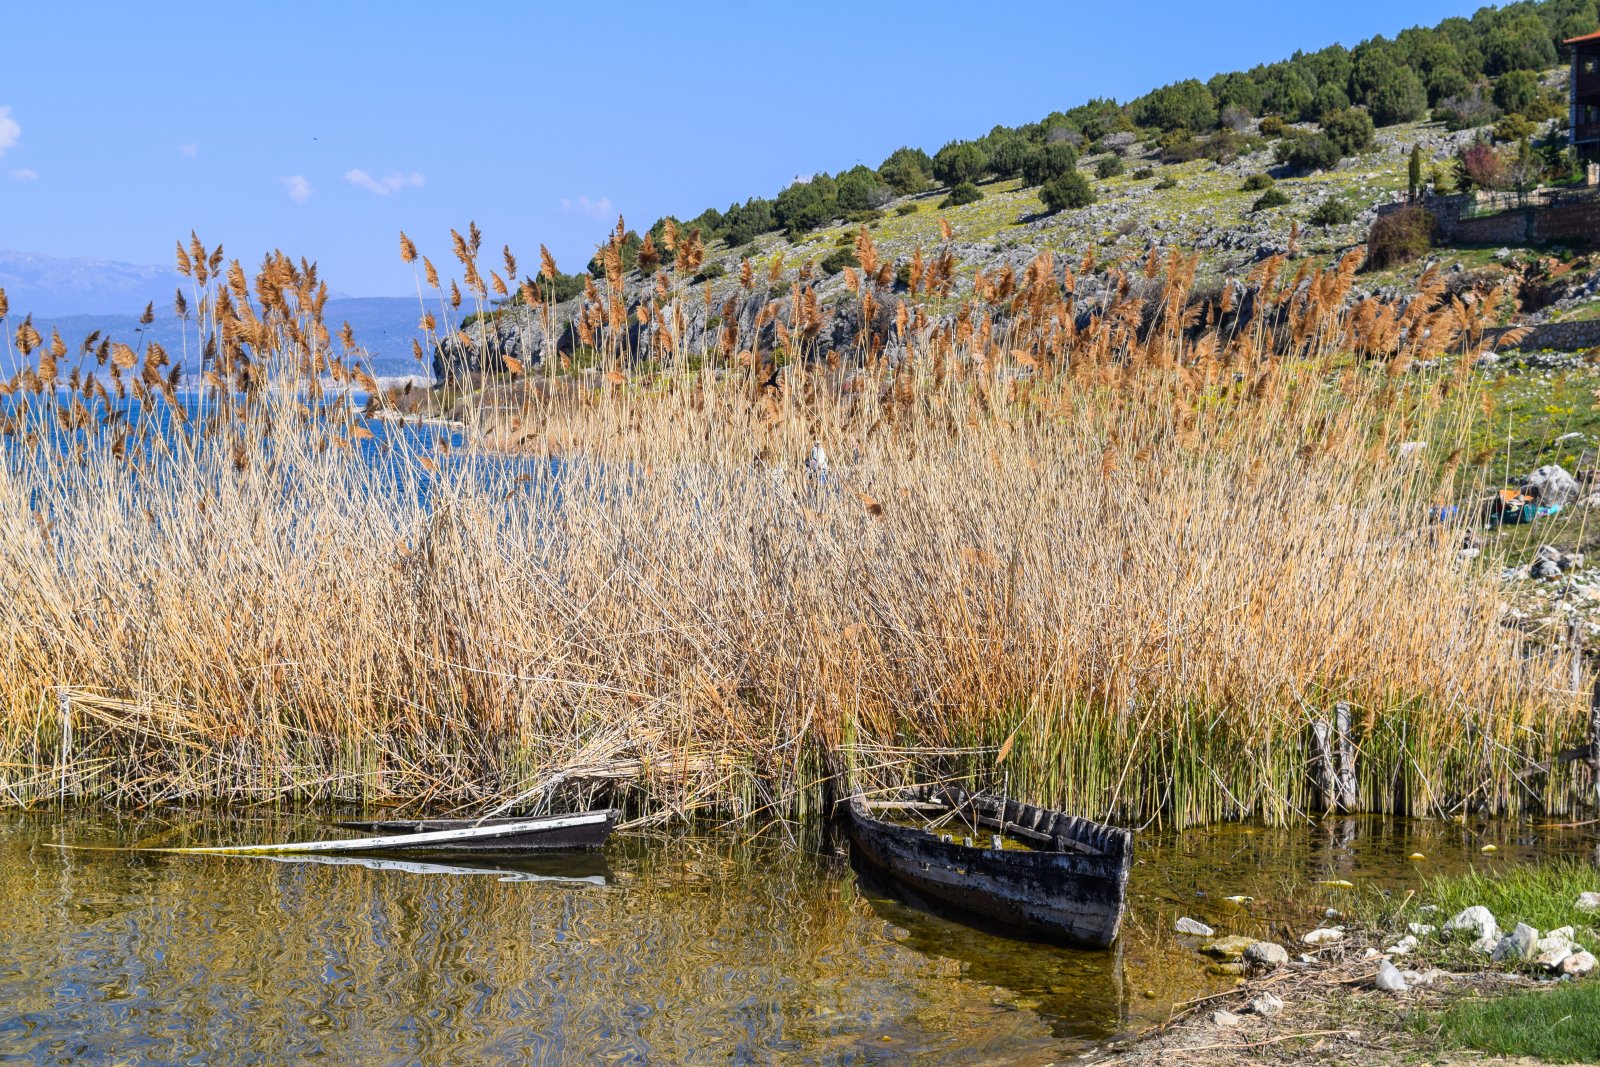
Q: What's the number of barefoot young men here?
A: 0